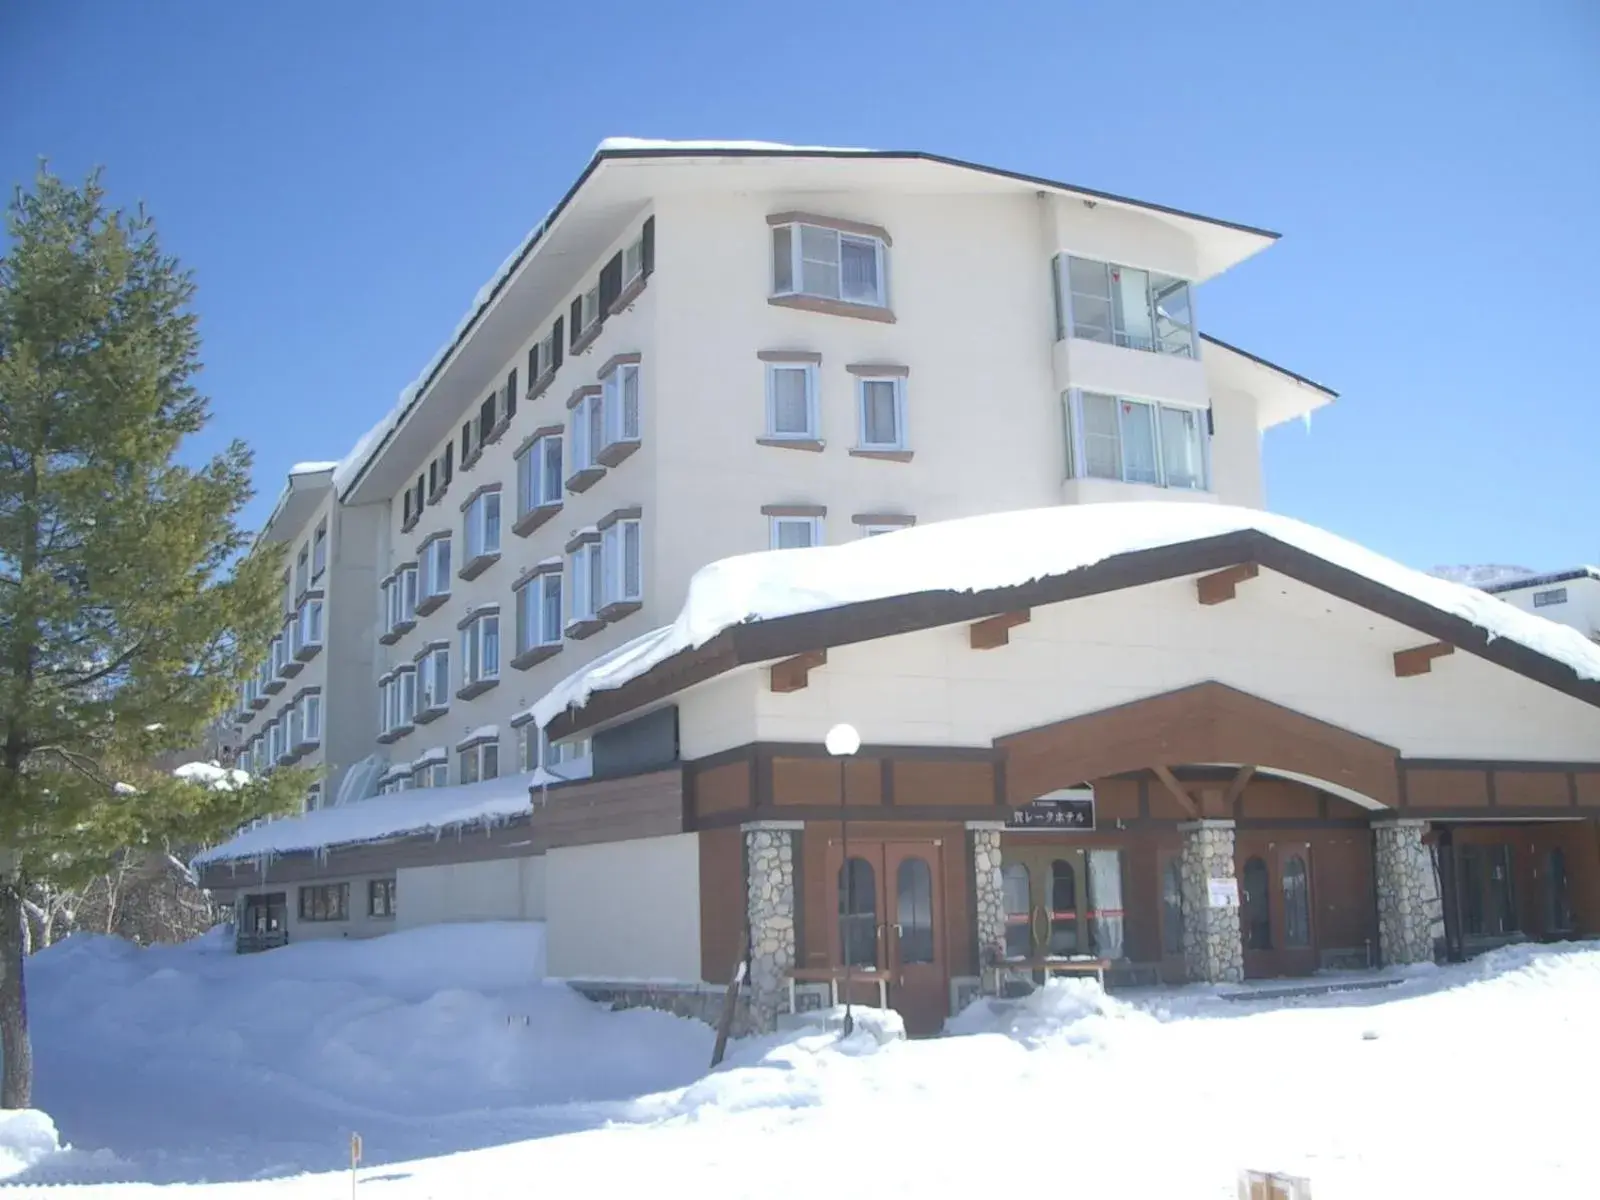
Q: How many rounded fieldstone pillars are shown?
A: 4